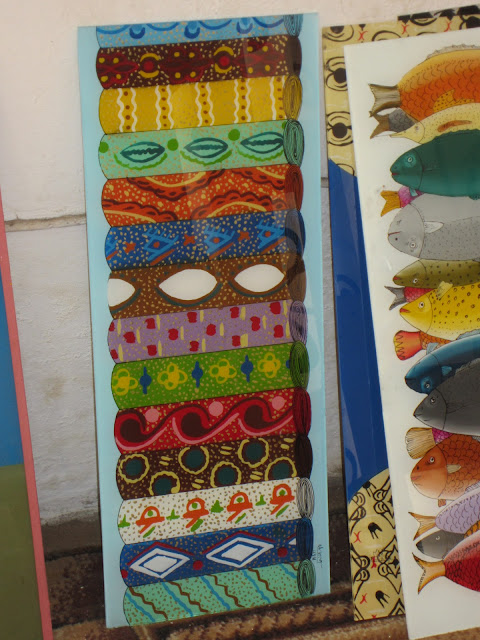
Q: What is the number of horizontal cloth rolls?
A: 14